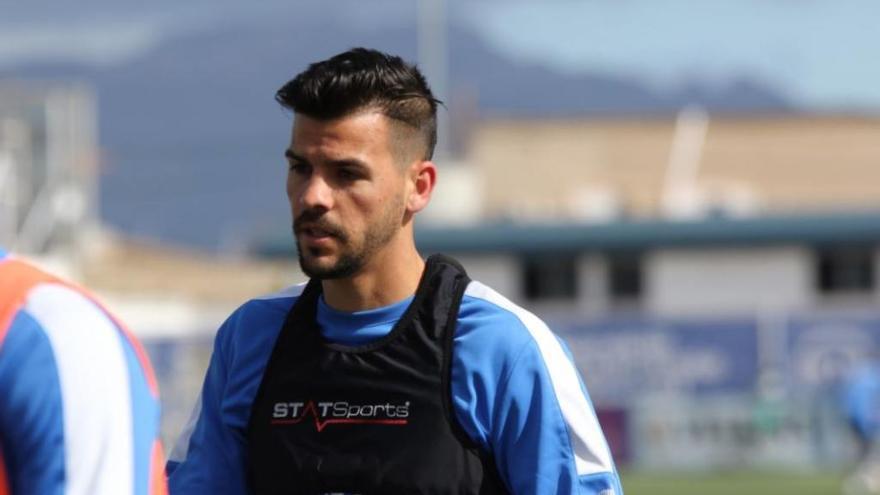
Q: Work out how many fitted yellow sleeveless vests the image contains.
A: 0